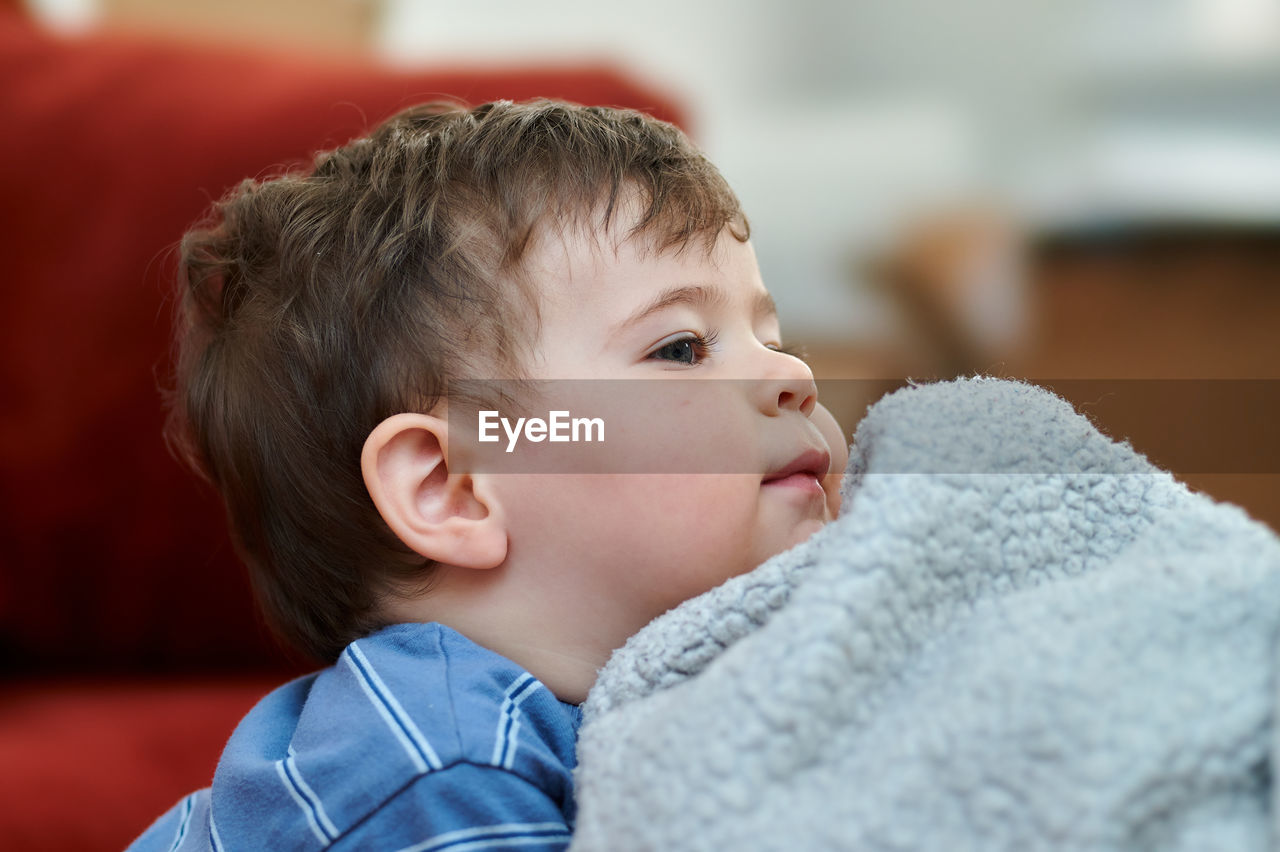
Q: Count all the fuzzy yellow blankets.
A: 0